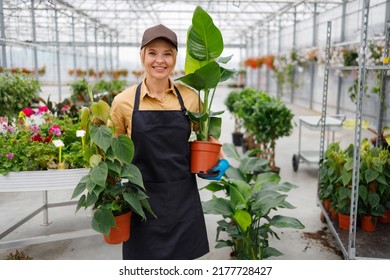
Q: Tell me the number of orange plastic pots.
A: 7